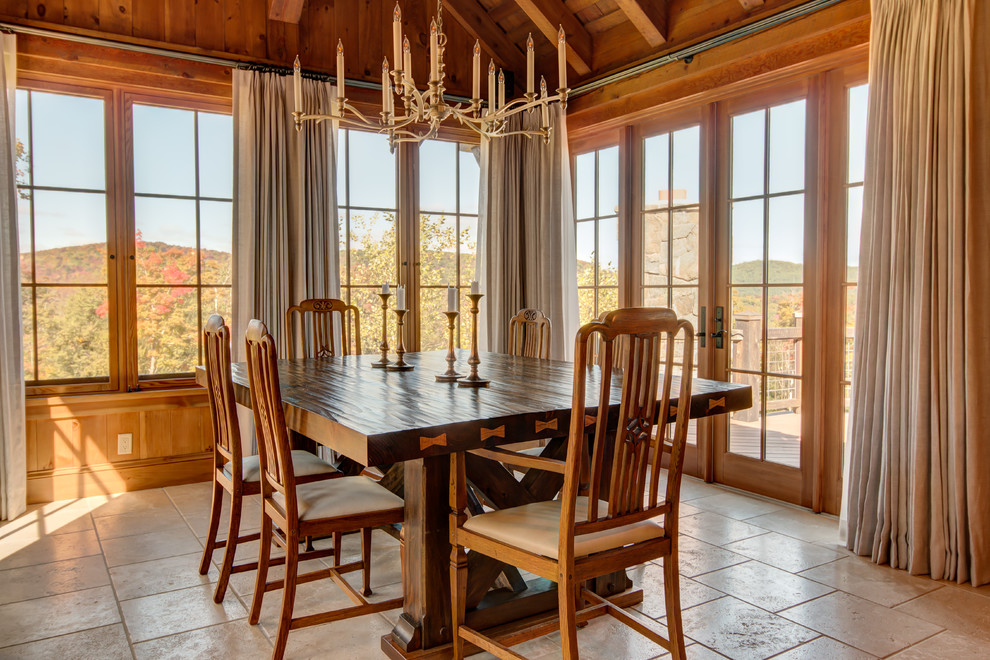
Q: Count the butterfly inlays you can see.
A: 6